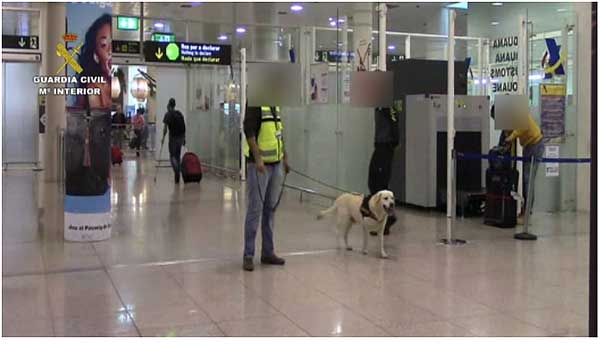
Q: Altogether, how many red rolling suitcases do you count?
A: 2